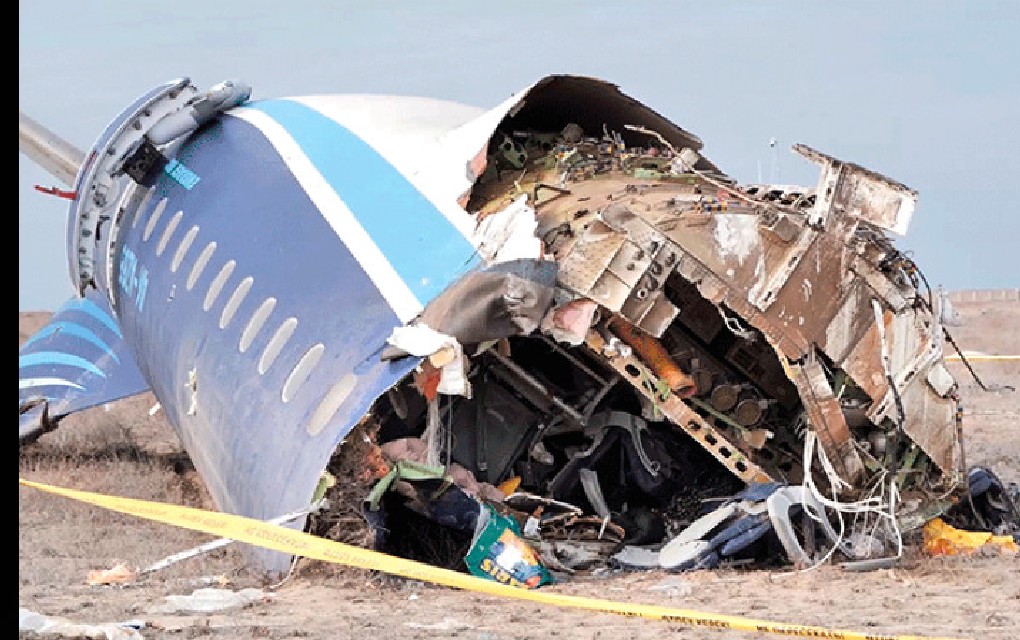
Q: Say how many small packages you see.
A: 1